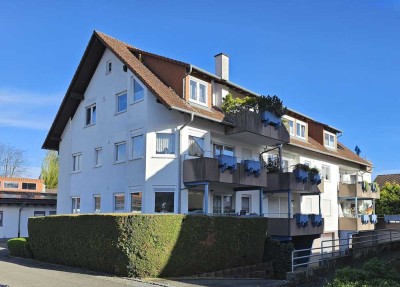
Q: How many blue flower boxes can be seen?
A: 11